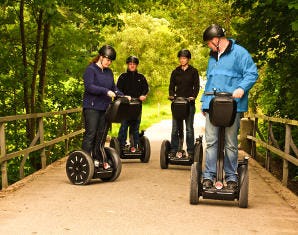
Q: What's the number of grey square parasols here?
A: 0